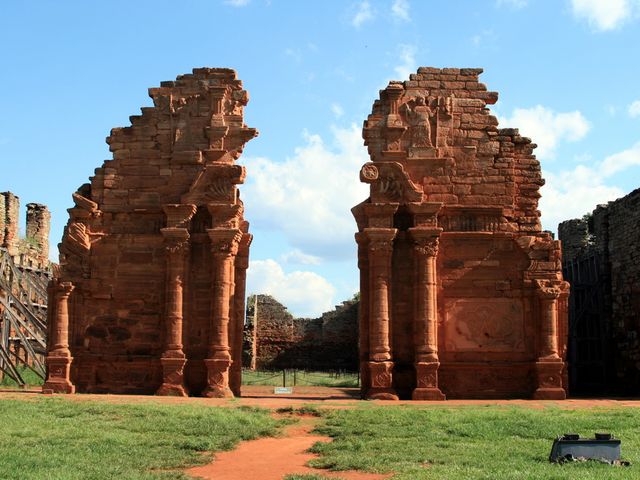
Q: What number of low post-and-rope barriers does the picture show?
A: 1